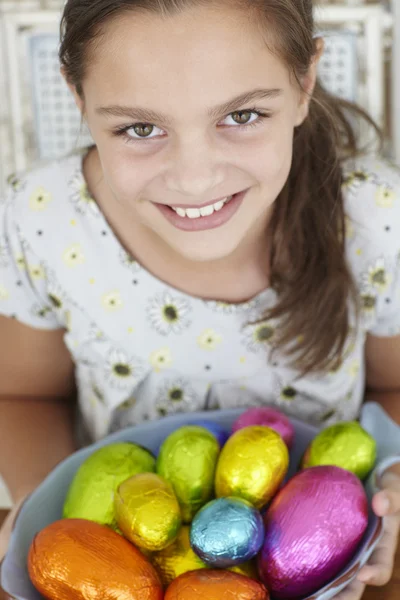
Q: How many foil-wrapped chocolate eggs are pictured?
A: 12